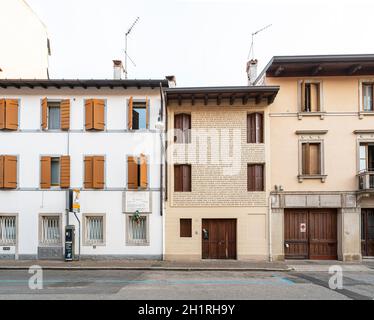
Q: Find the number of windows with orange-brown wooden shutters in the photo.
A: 8